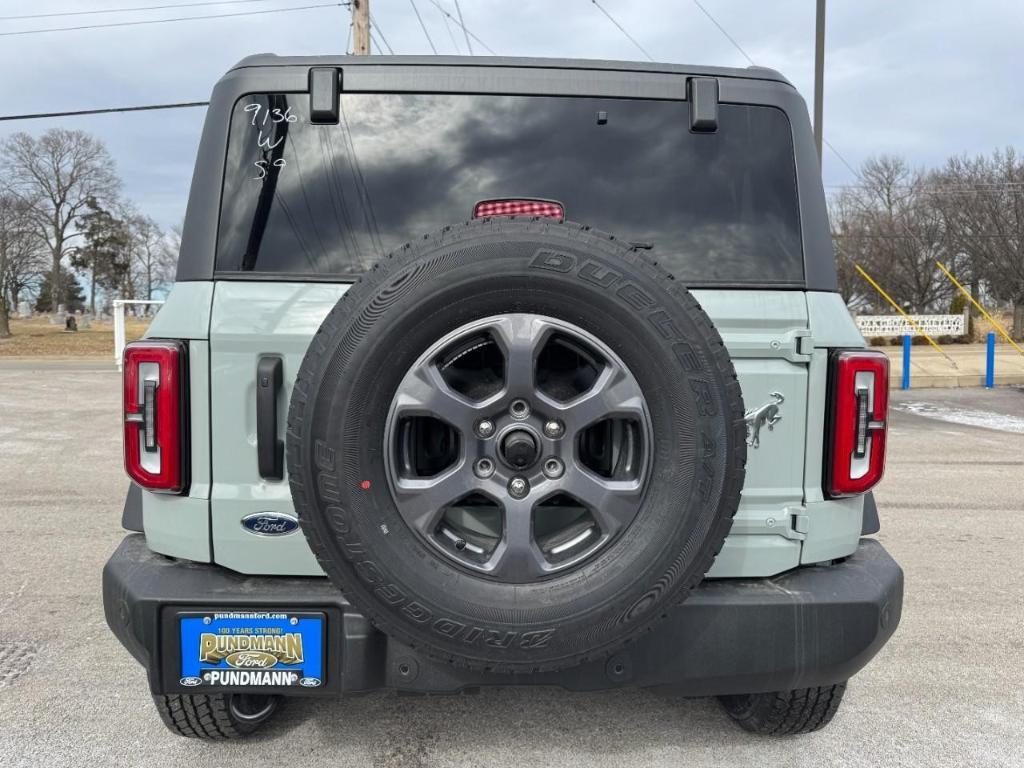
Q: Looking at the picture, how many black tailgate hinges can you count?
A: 2